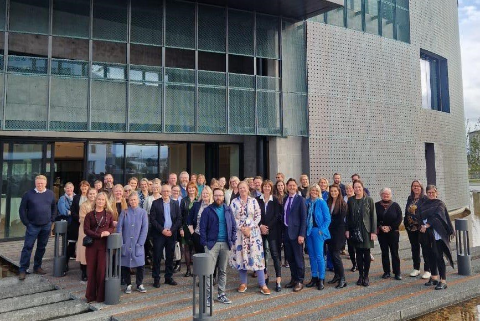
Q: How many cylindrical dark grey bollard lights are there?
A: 4